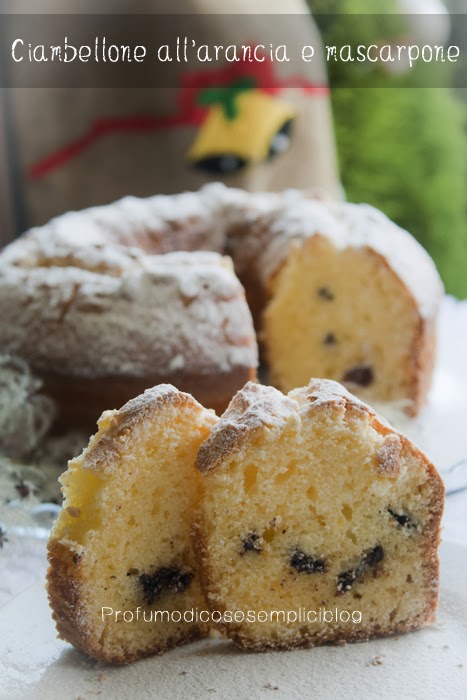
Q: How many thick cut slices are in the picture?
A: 2